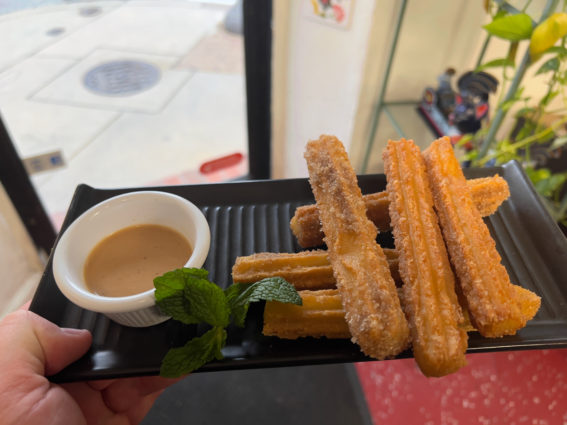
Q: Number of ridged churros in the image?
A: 6